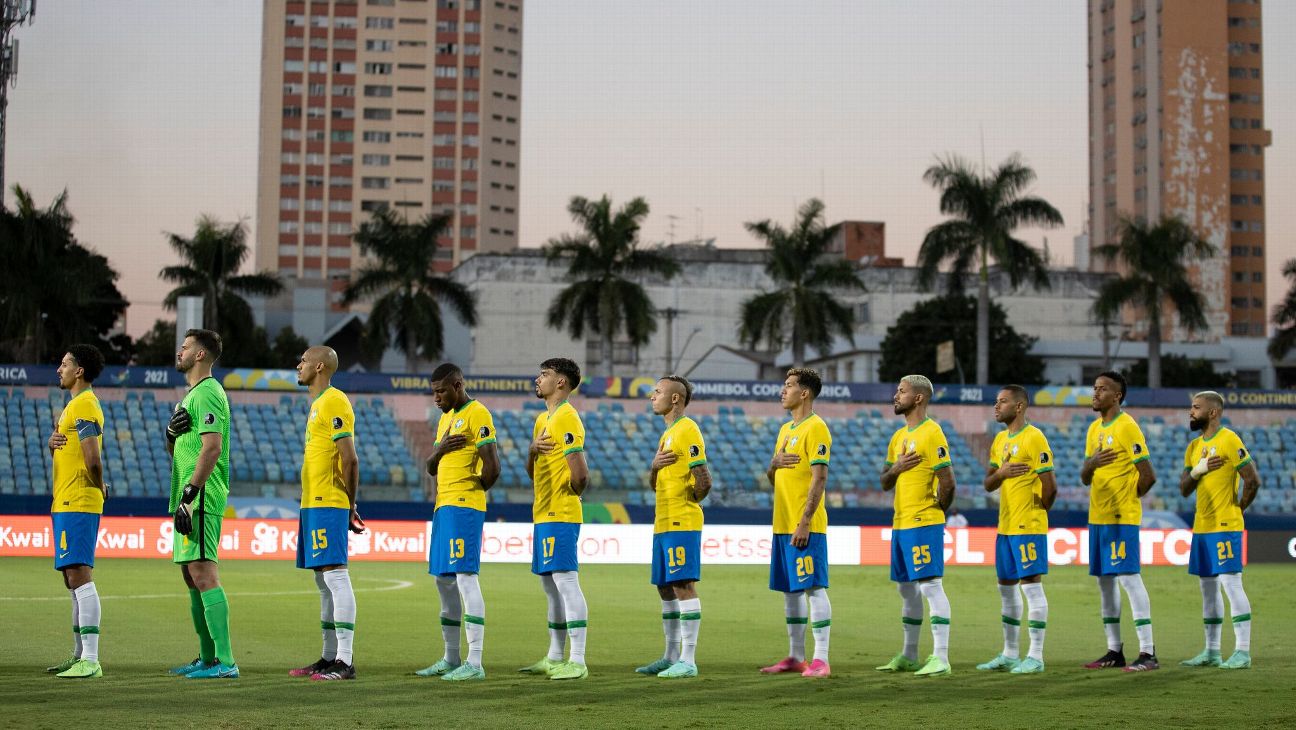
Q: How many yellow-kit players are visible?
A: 10